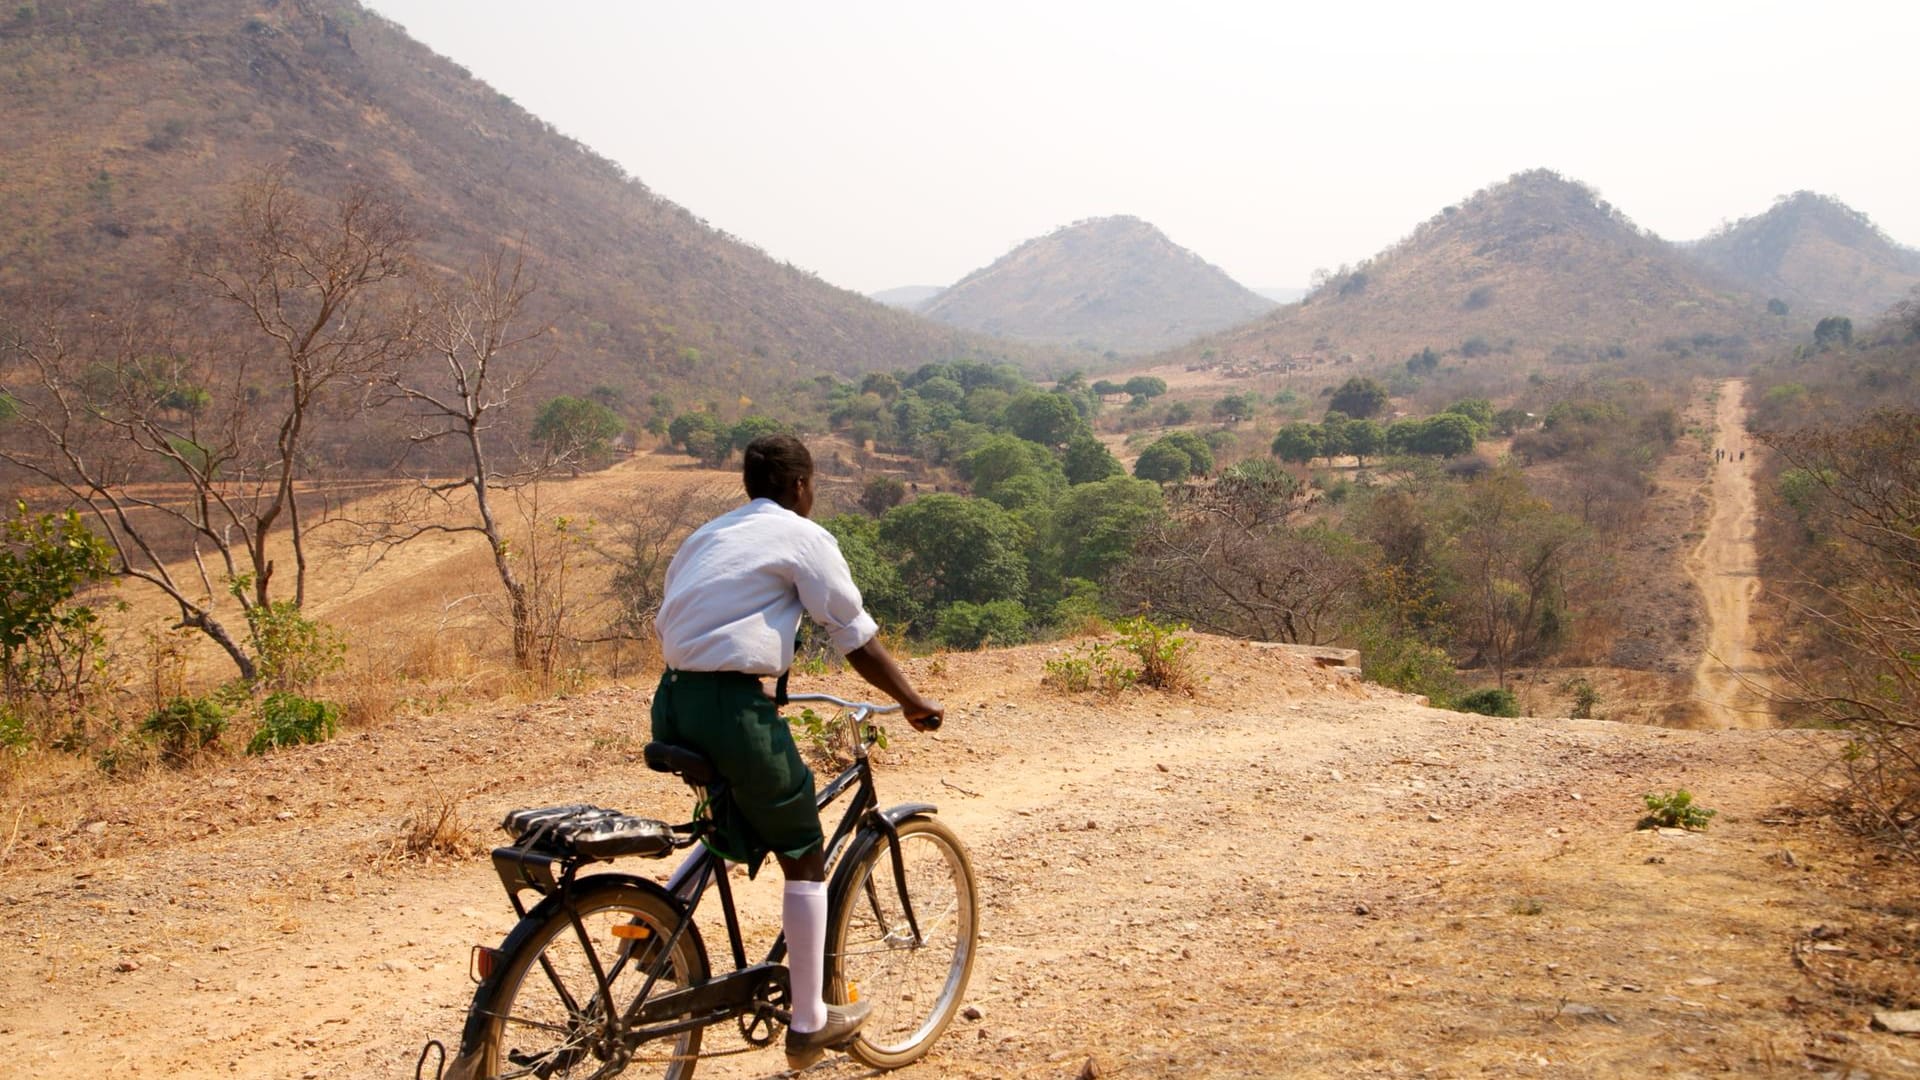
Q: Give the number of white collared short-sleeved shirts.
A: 1